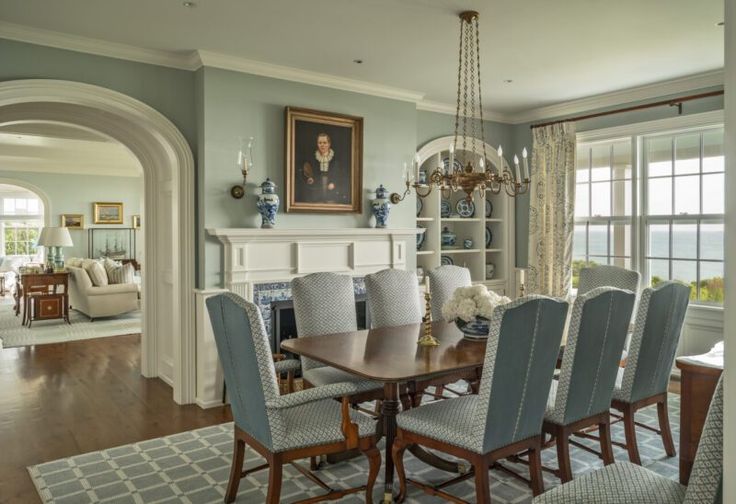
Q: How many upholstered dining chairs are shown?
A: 9